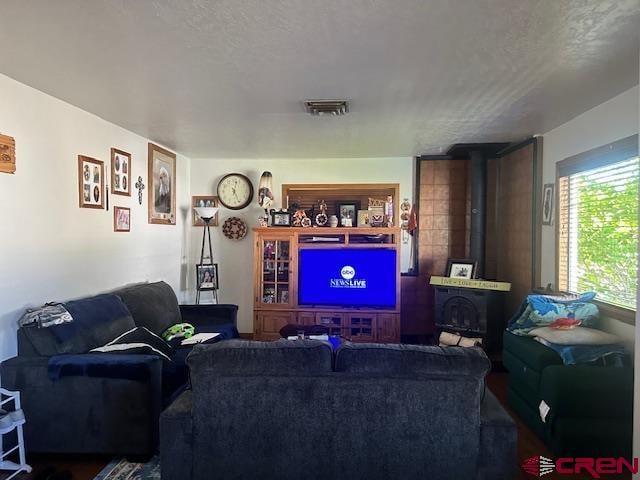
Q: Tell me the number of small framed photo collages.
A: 2